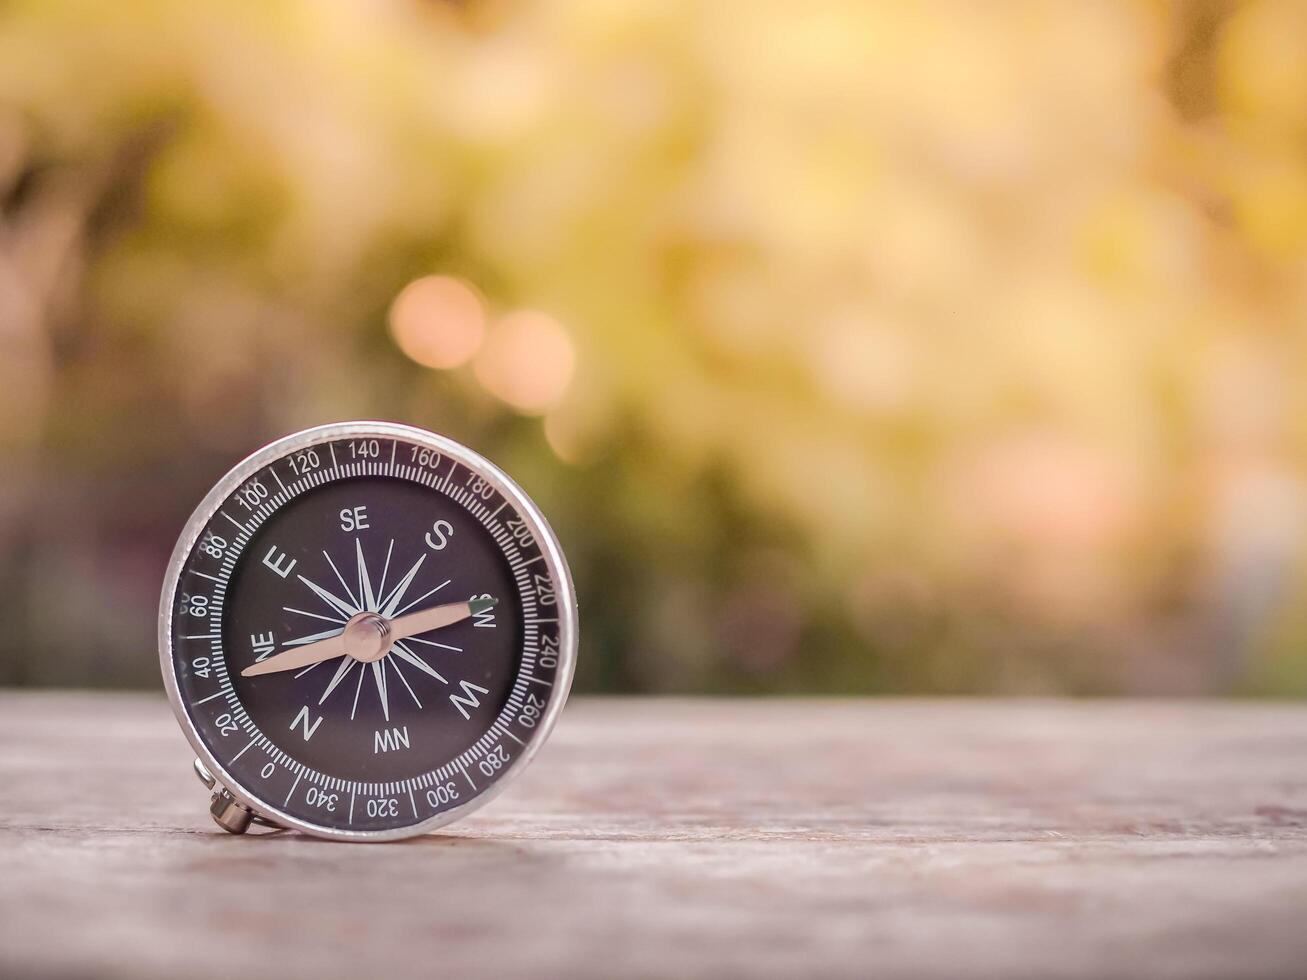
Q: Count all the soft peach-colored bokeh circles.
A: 2